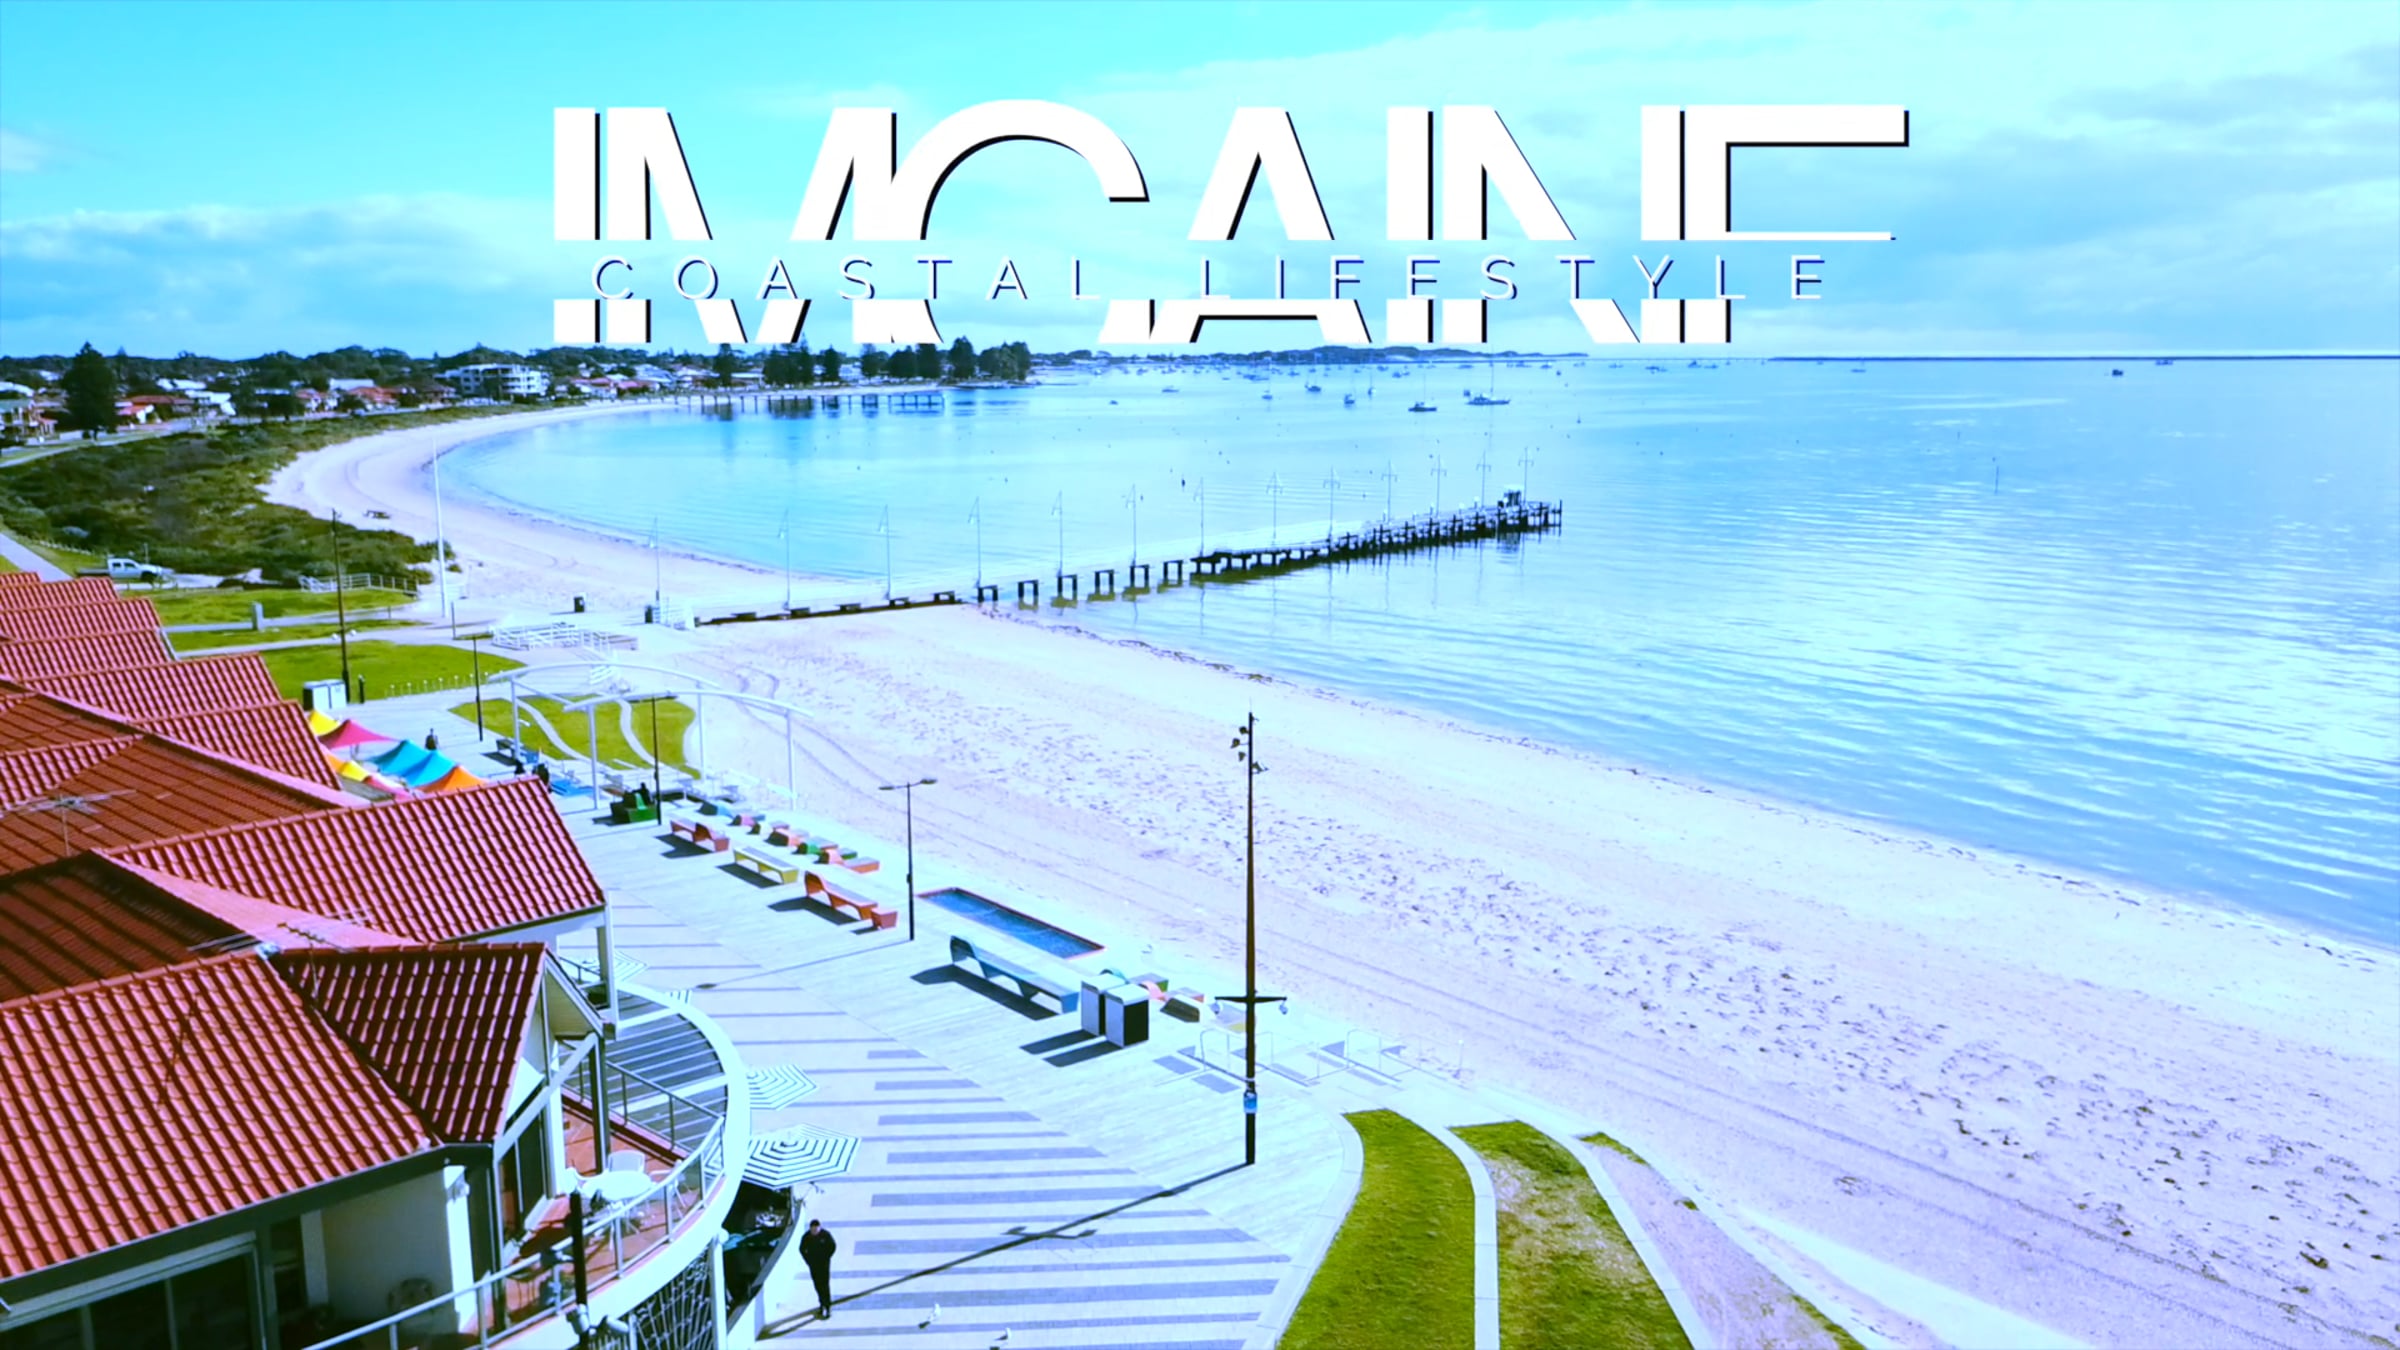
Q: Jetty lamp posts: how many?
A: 13